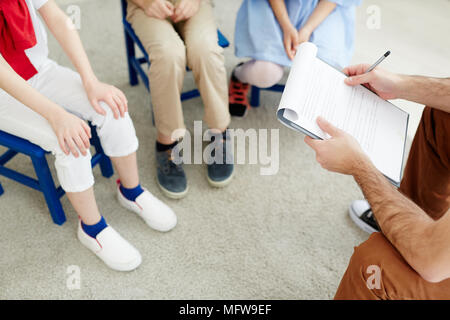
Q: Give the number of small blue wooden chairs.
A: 3